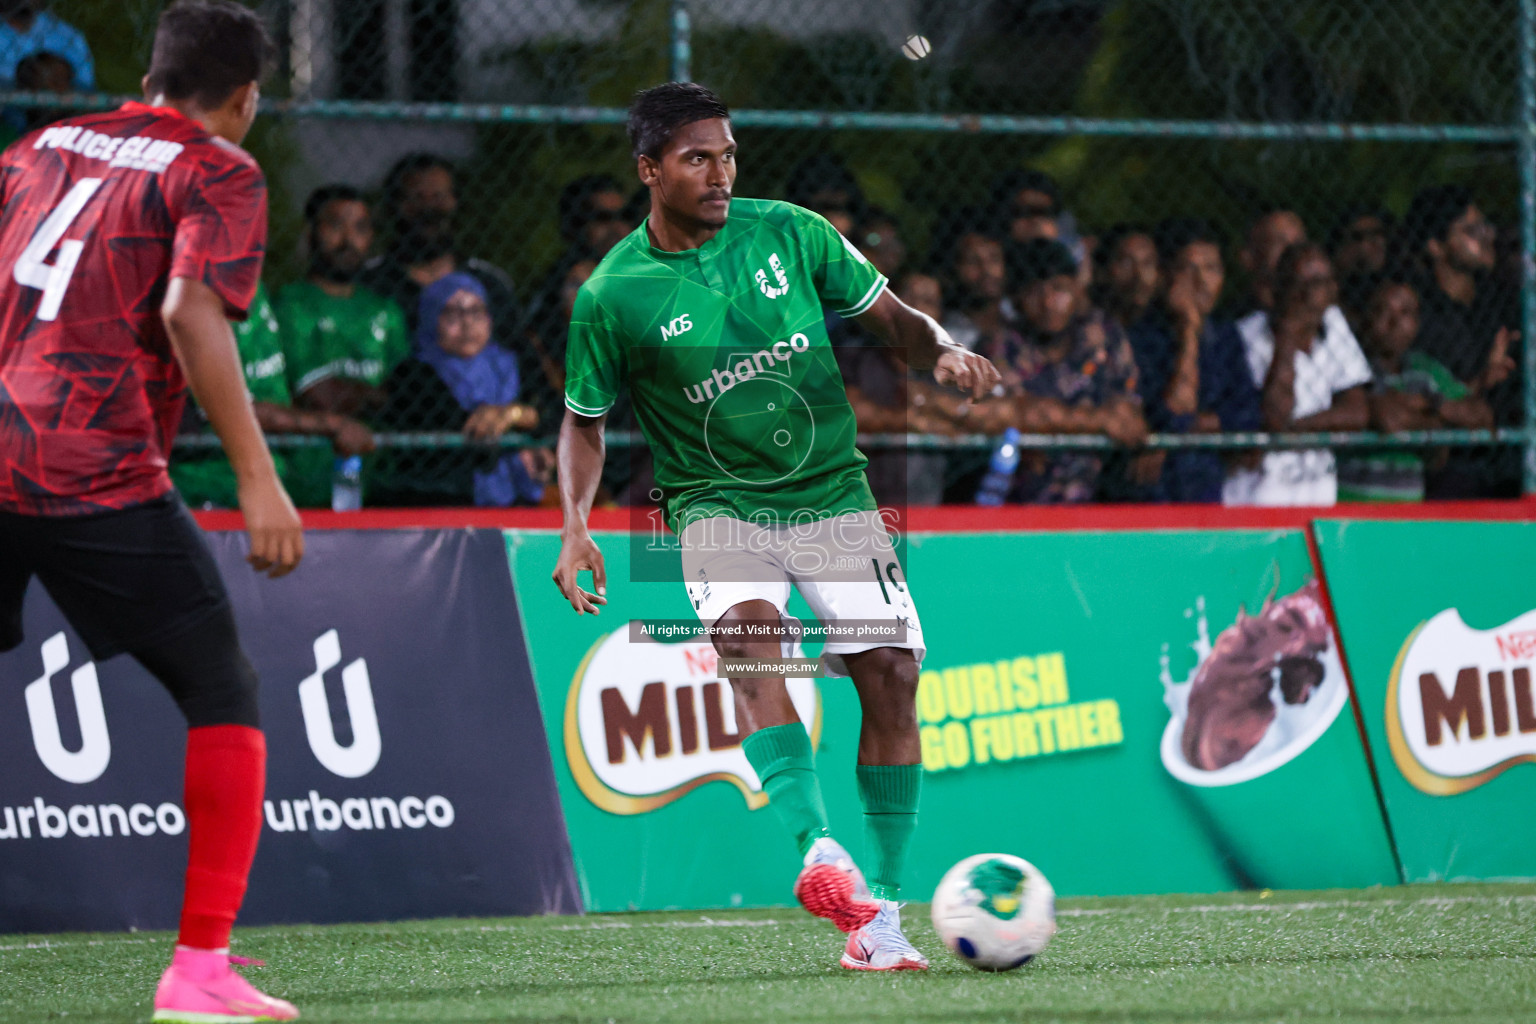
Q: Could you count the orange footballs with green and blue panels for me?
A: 0